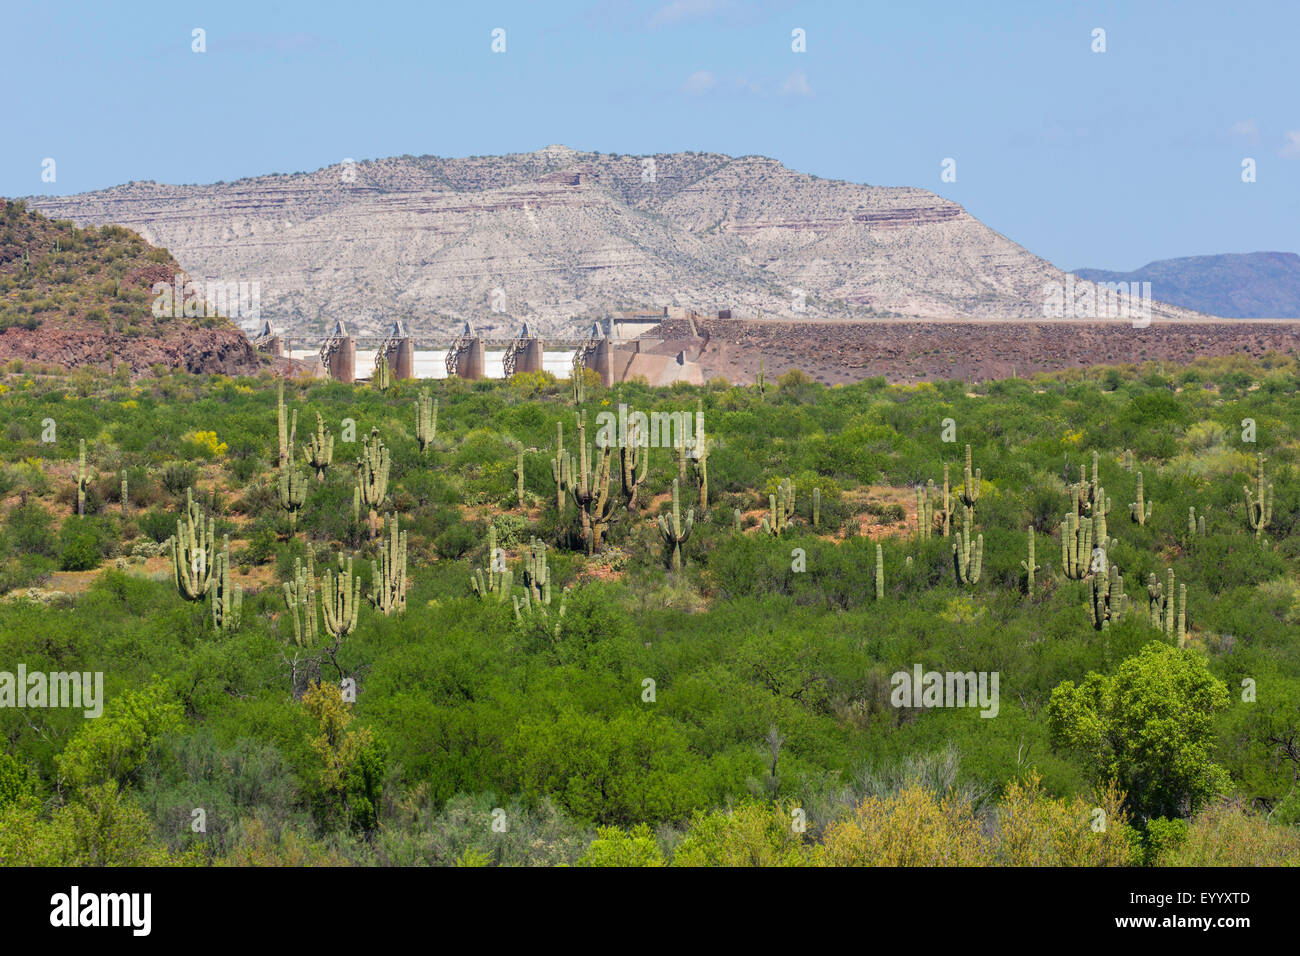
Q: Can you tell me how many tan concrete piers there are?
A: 6